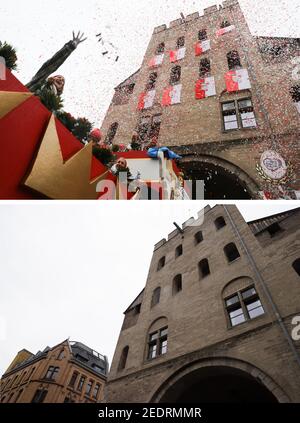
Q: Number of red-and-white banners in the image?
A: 8